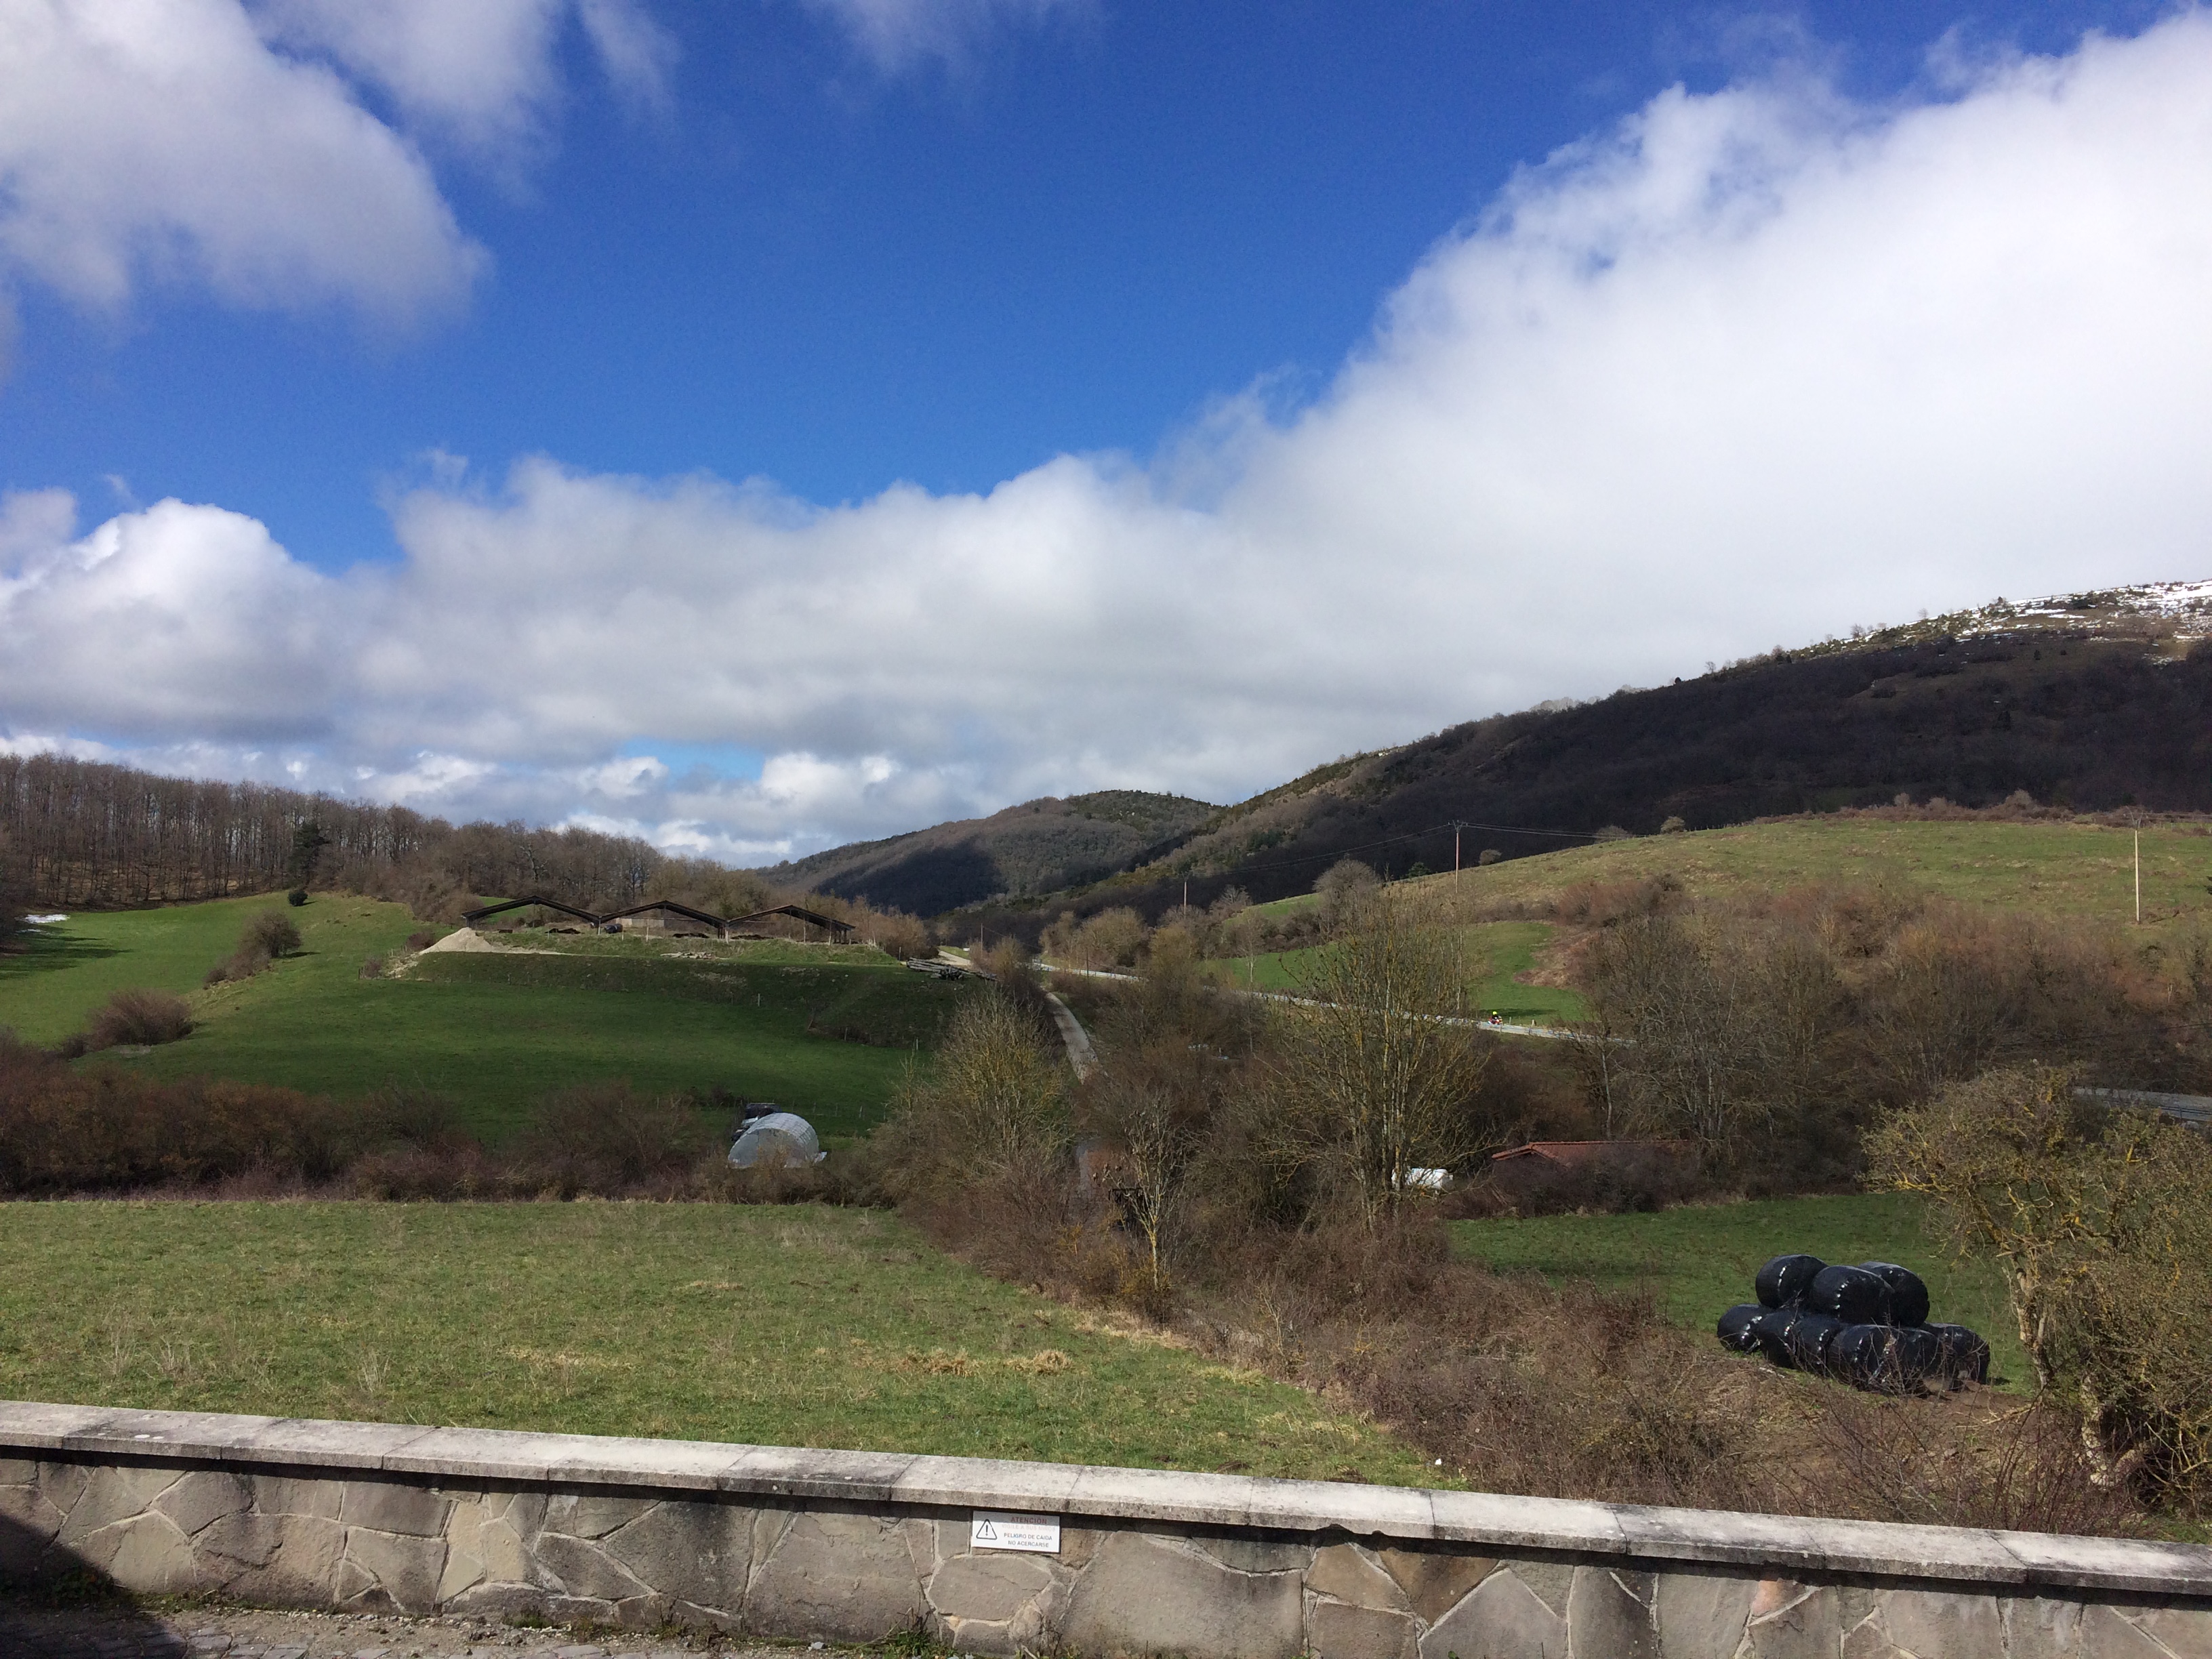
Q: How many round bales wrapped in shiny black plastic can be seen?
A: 9